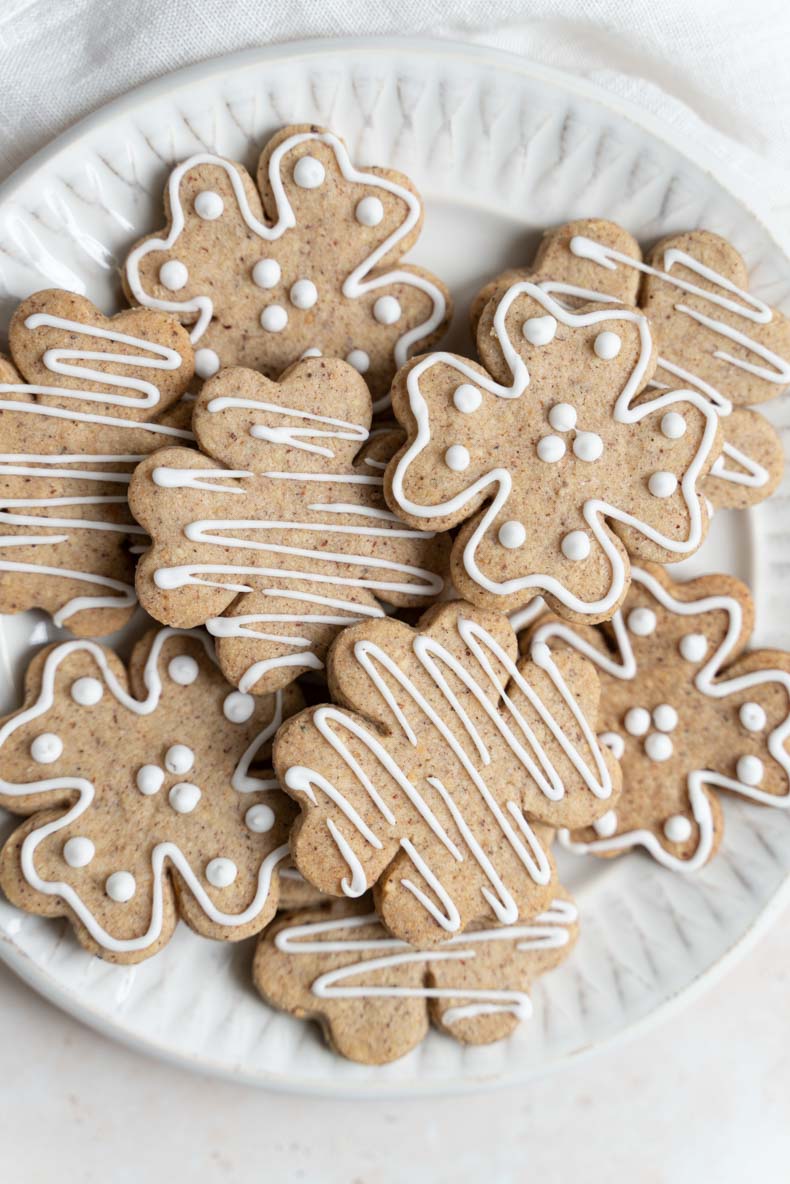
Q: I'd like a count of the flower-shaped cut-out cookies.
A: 9